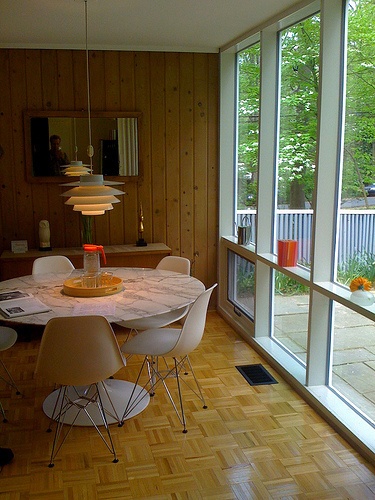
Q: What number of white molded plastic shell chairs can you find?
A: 5